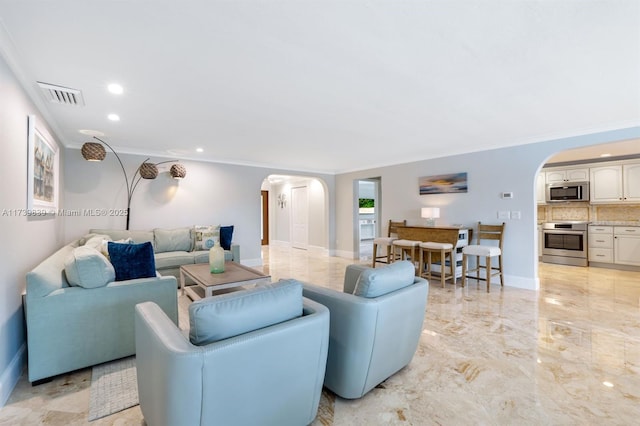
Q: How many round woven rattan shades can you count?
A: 3